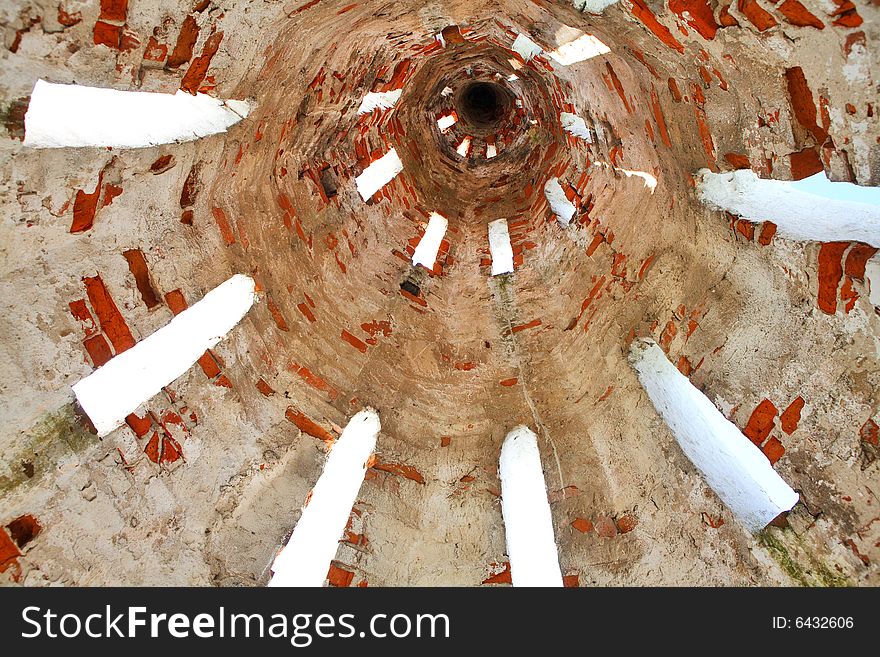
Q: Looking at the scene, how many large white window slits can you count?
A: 6